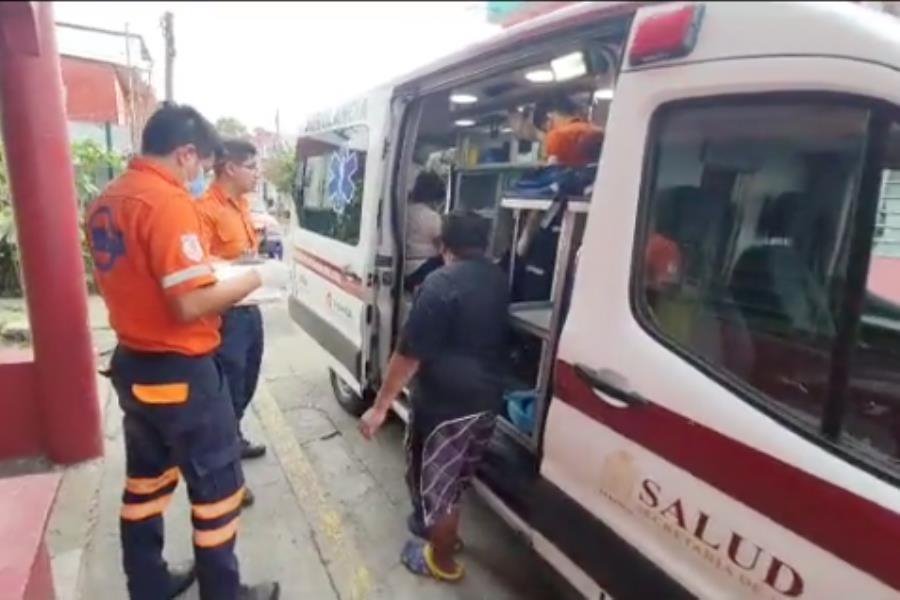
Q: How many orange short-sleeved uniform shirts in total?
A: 3